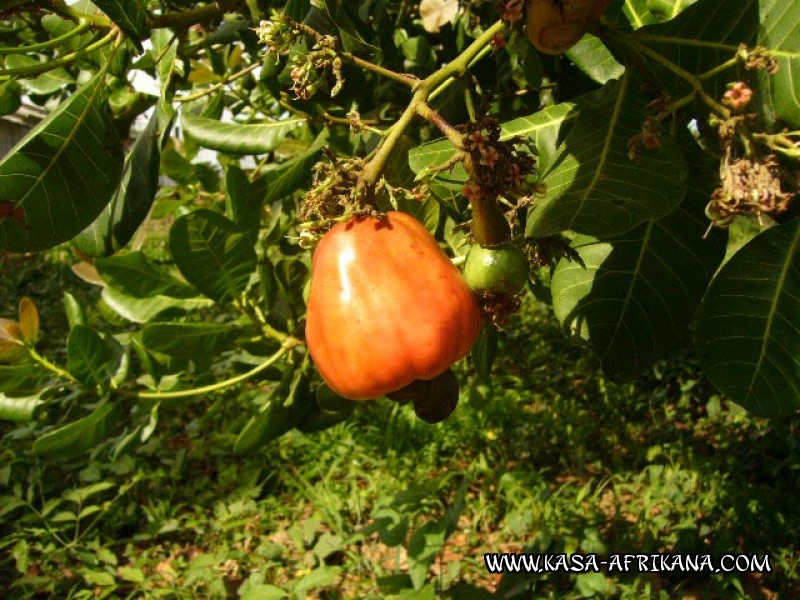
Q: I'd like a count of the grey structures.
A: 1